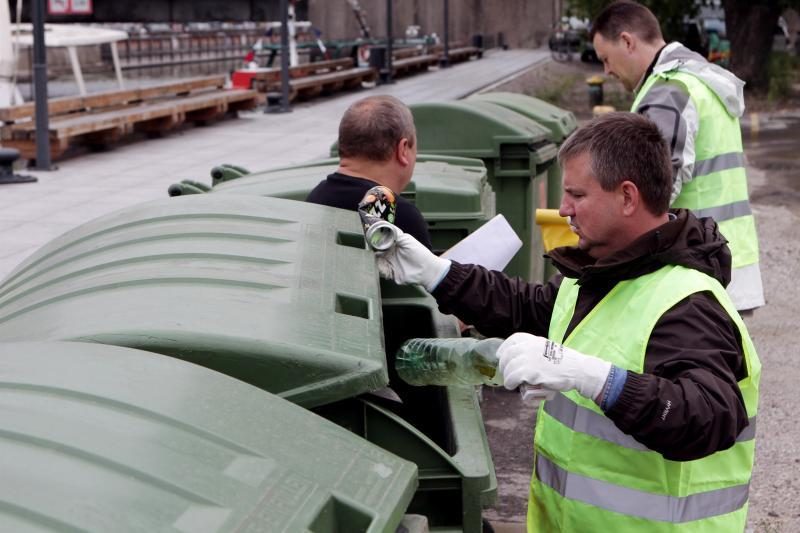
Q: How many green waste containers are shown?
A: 5